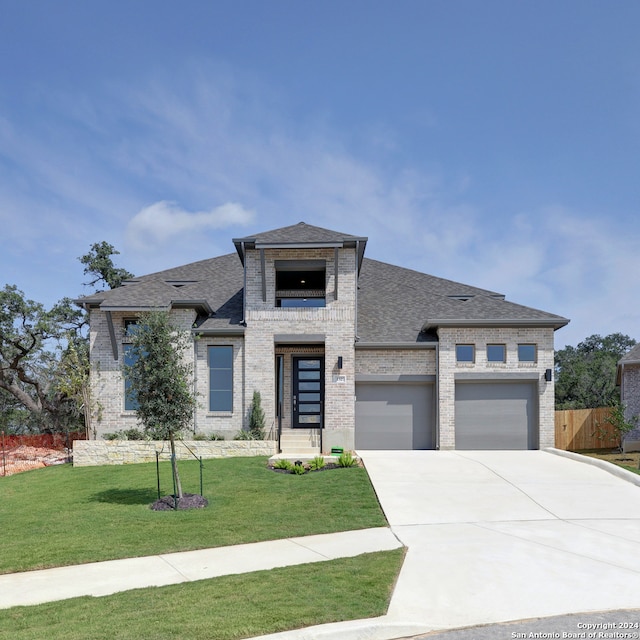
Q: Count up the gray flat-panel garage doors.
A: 2